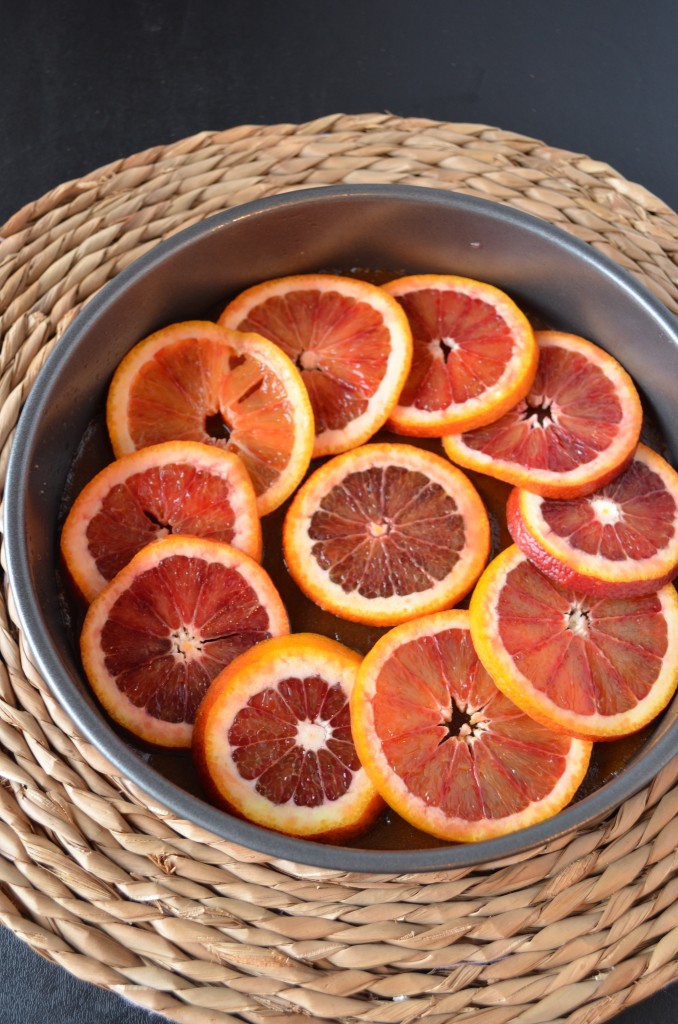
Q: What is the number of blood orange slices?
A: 11